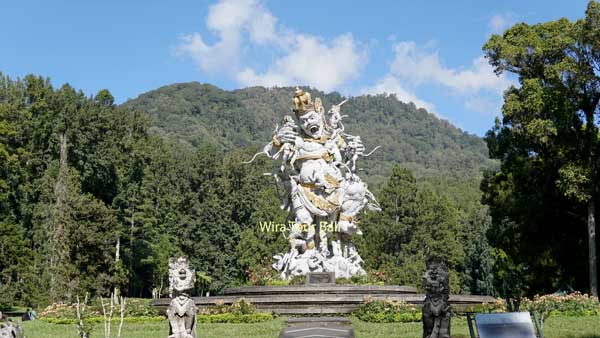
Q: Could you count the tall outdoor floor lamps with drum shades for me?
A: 0